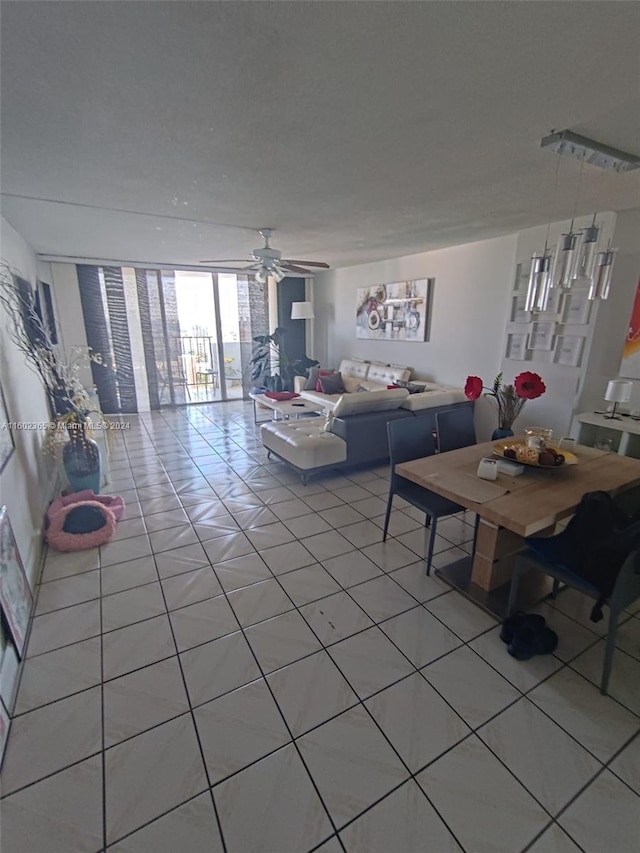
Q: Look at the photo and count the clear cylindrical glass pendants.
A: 4